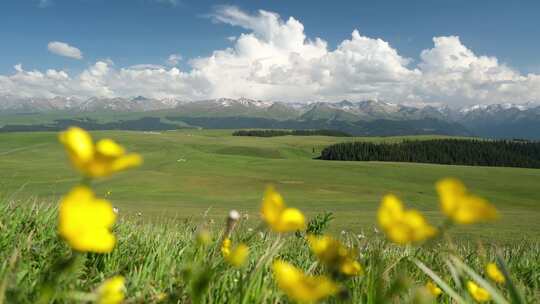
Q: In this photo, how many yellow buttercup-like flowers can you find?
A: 12